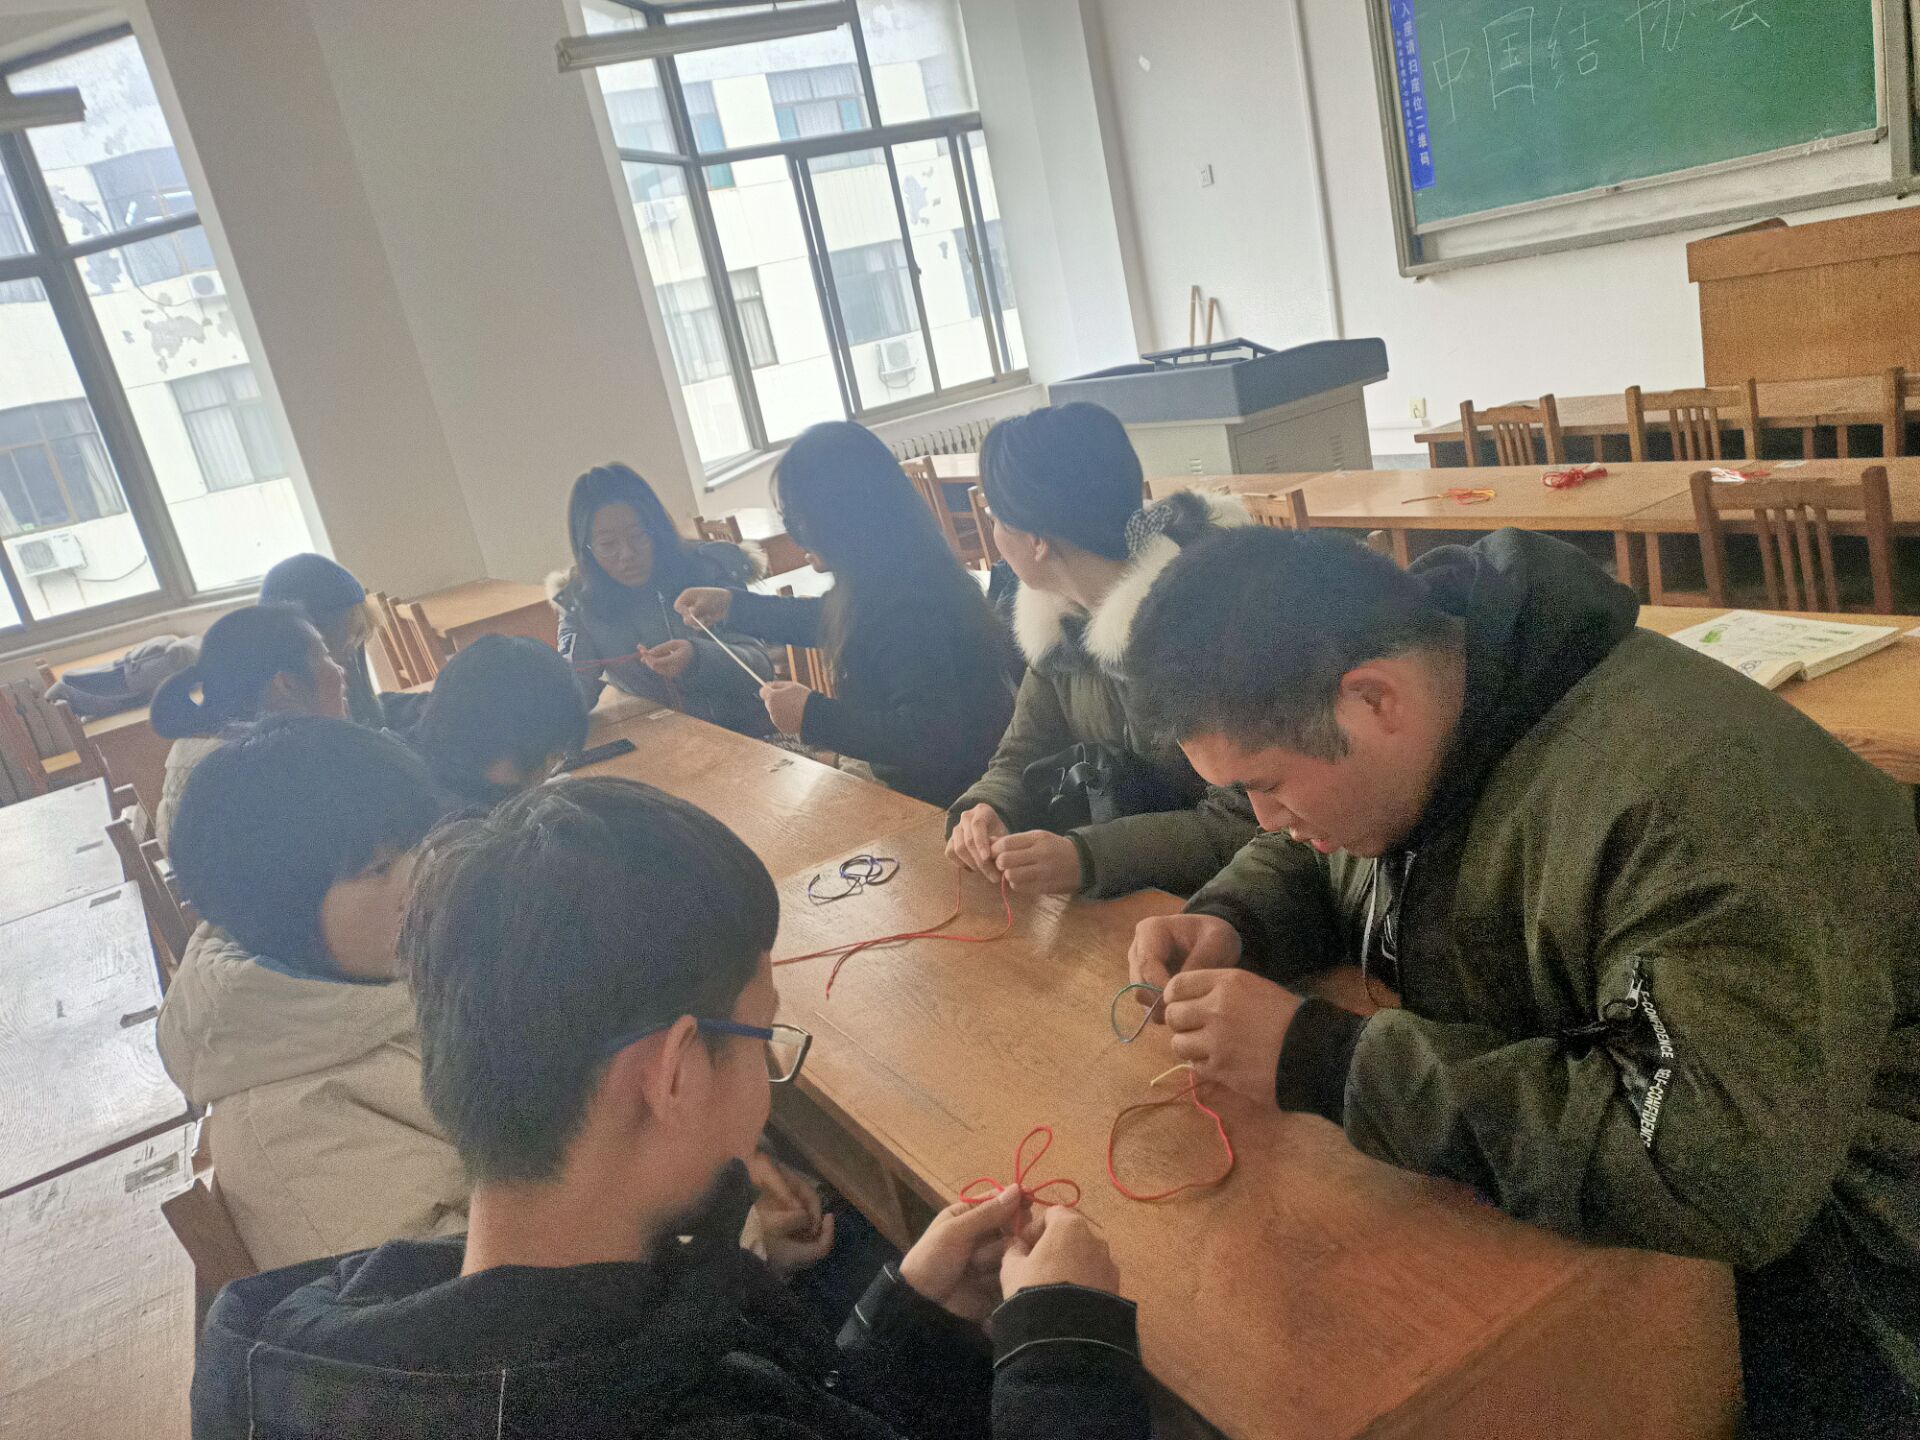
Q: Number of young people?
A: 9